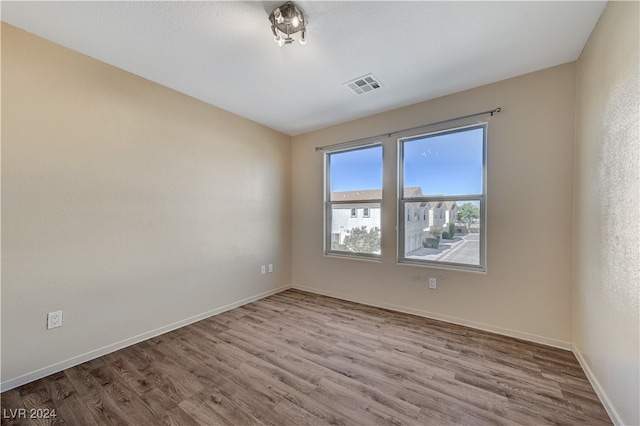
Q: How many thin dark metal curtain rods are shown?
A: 1